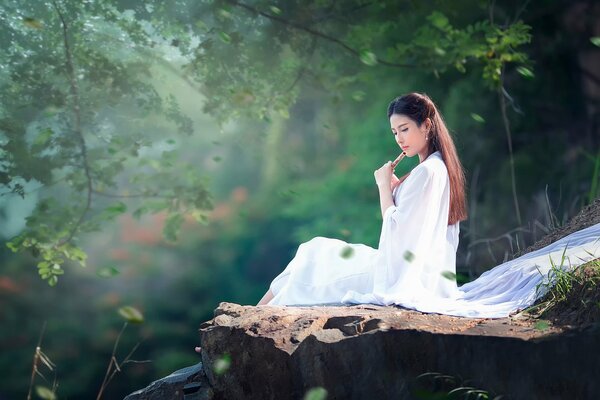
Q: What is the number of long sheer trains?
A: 1